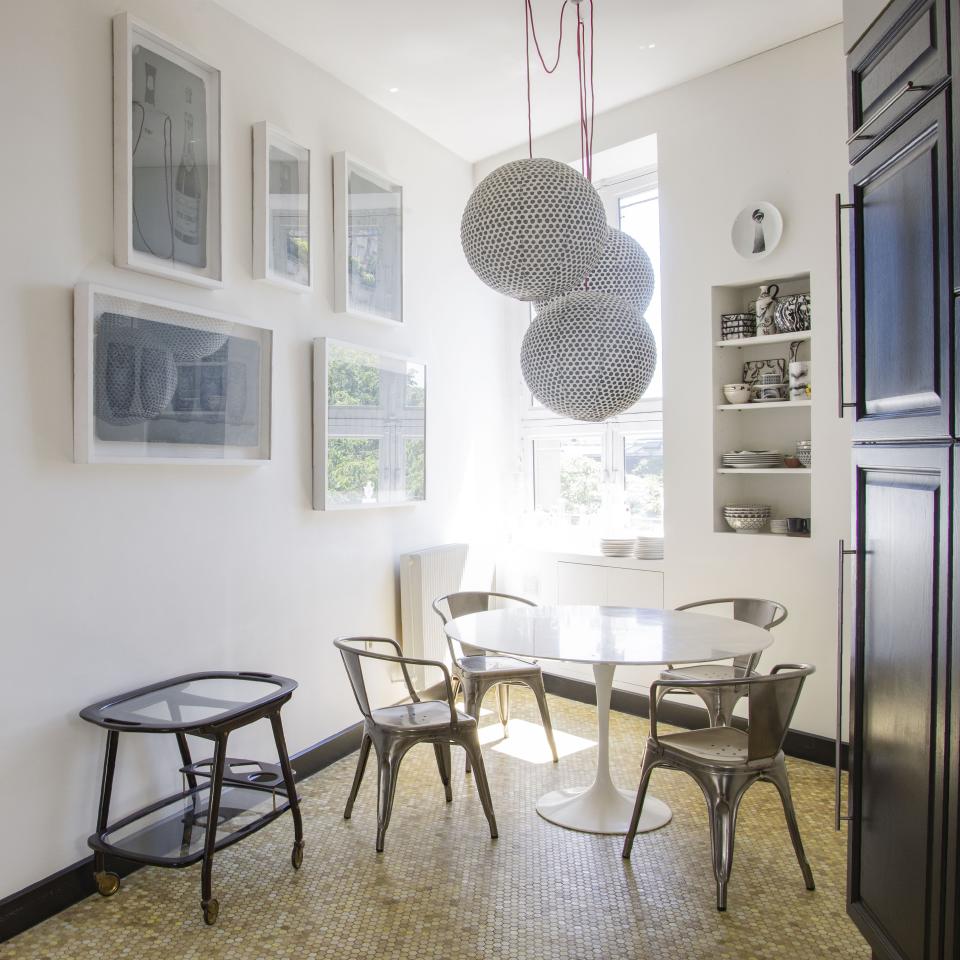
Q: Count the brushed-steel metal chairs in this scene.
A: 4